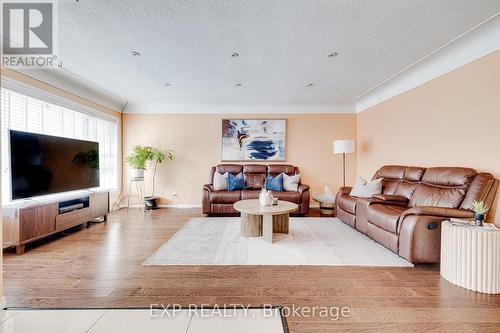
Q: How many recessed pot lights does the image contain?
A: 6